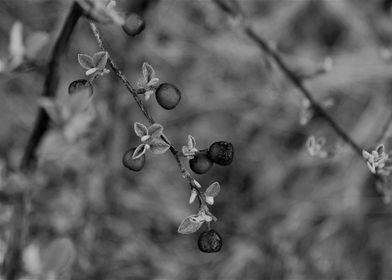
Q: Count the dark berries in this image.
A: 7